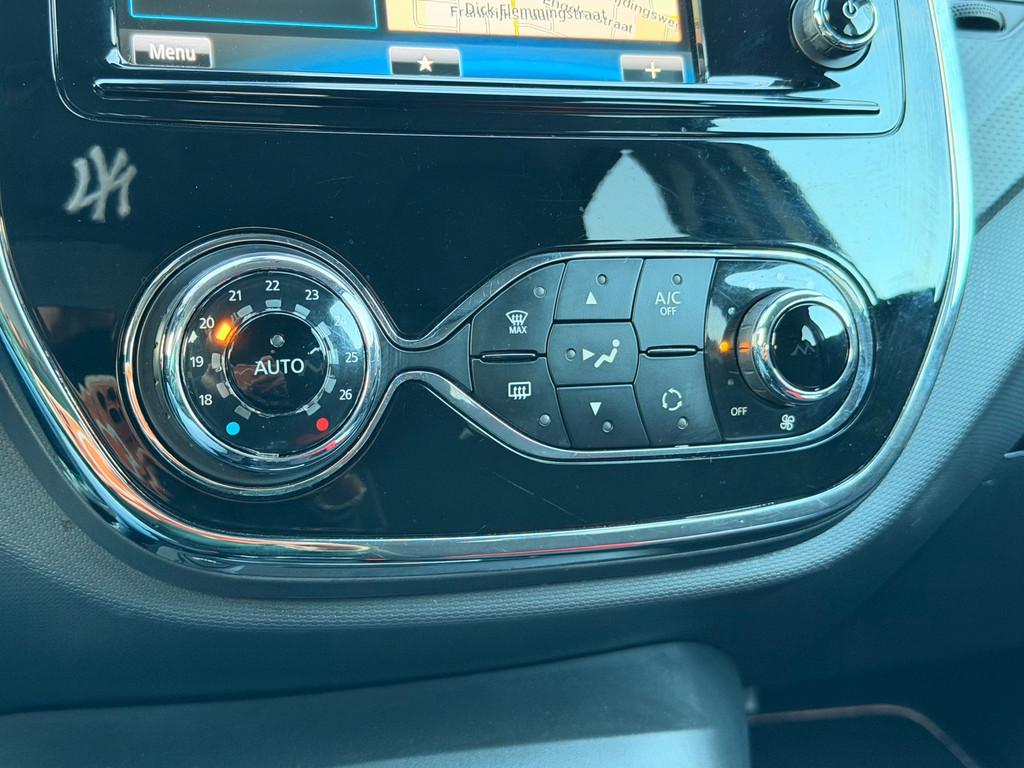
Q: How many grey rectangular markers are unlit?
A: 10